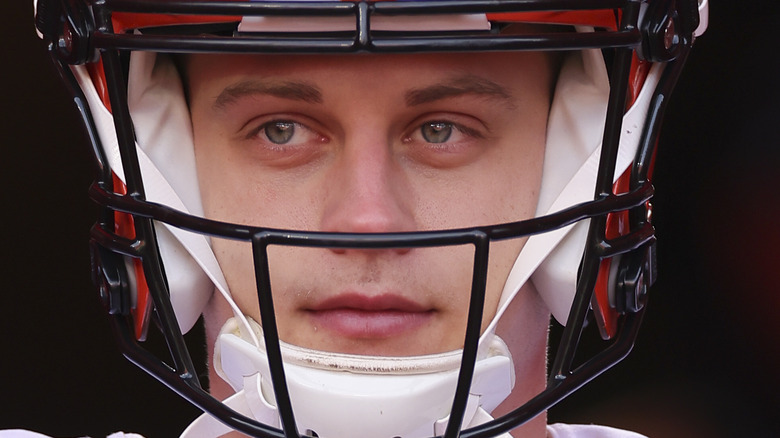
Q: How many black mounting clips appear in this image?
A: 4